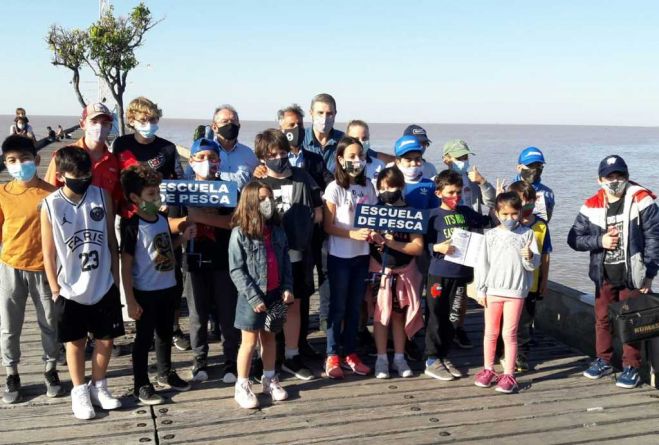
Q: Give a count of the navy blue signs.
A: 2